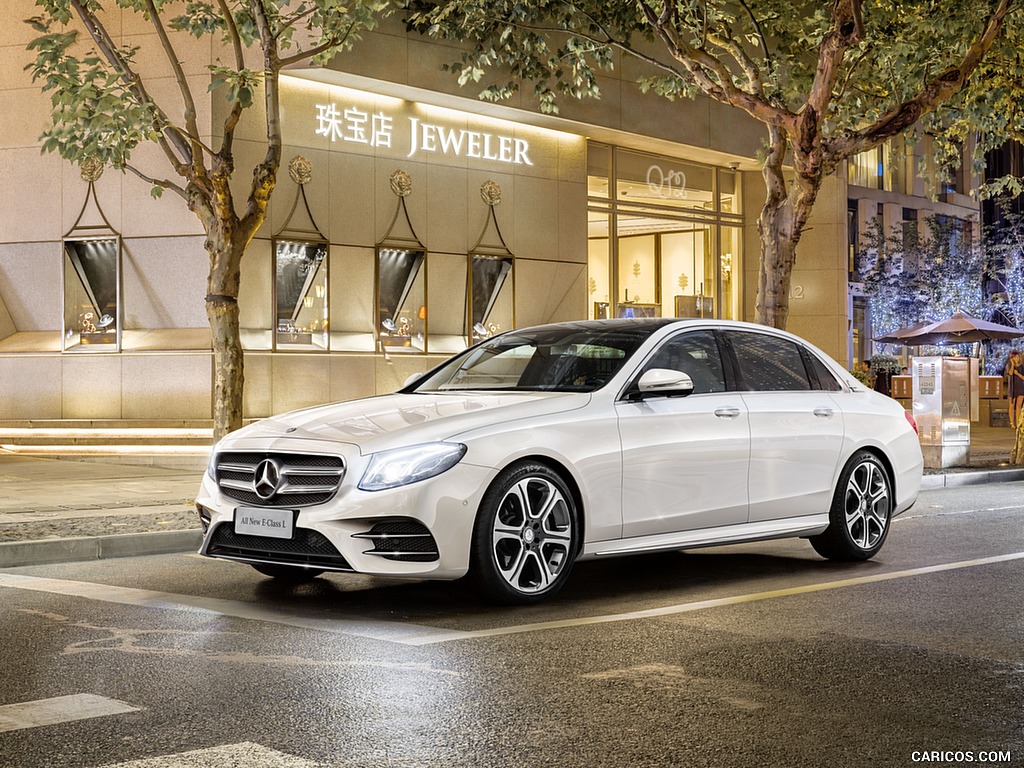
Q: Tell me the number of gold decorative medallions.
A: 4